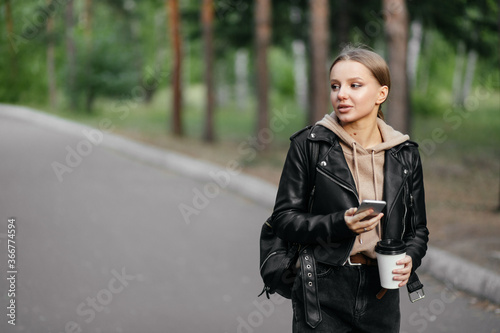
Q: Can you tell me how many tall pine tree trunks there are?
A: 5